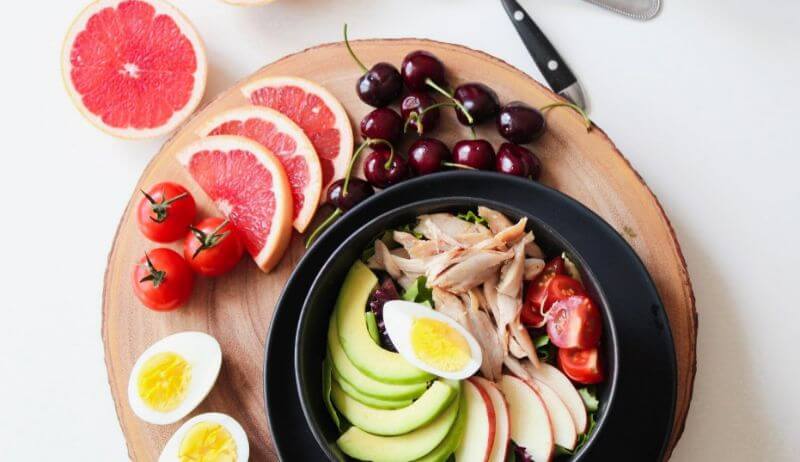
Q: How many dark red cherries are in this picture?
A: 11